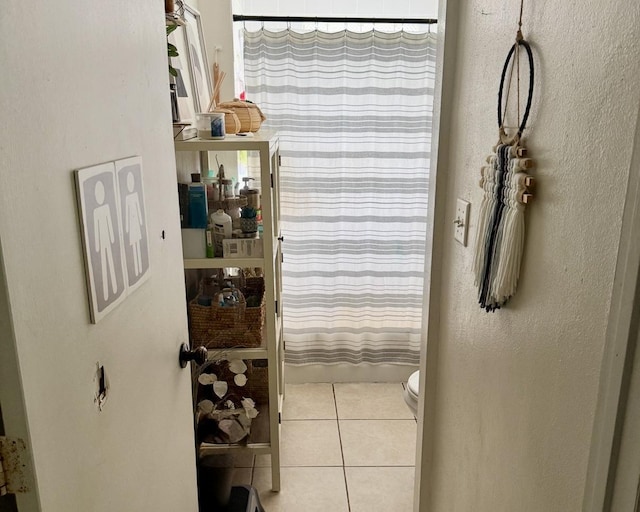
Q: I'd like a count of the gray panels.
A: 2